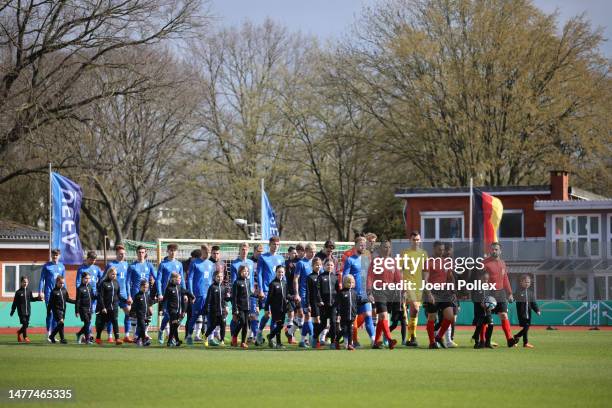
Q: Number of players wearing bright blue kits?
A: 10